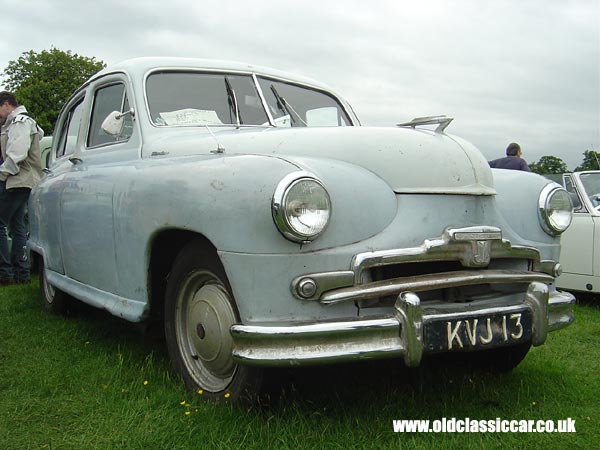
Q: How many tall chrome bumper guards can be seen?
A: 2